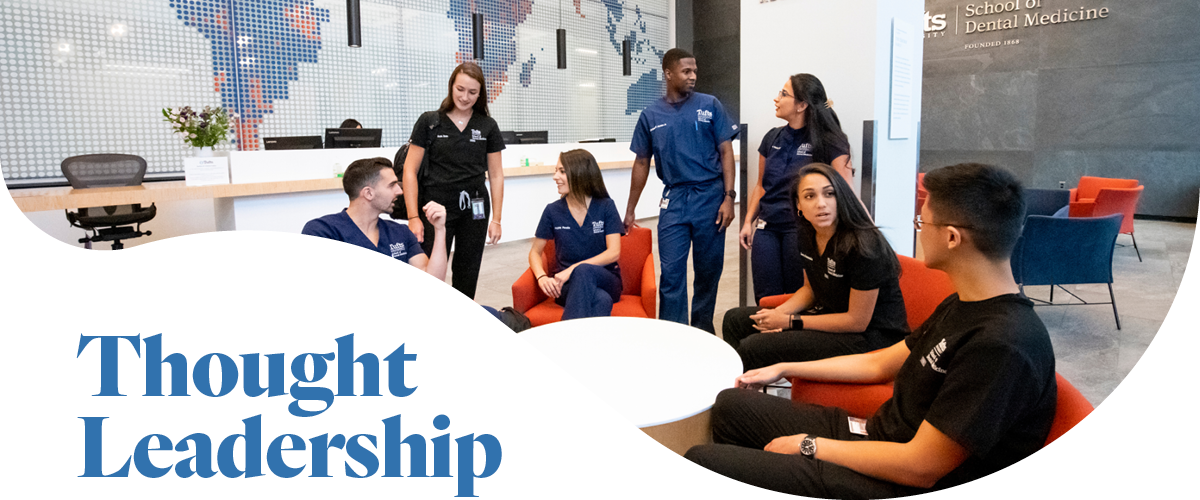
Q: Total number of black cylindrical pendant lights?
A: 4